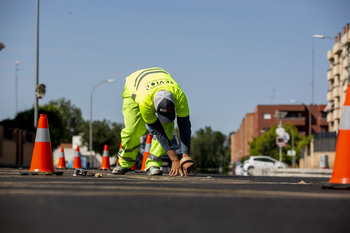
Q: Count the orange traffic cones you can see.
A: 7